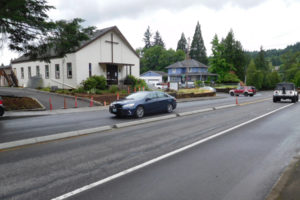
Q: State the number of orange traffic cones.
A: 11